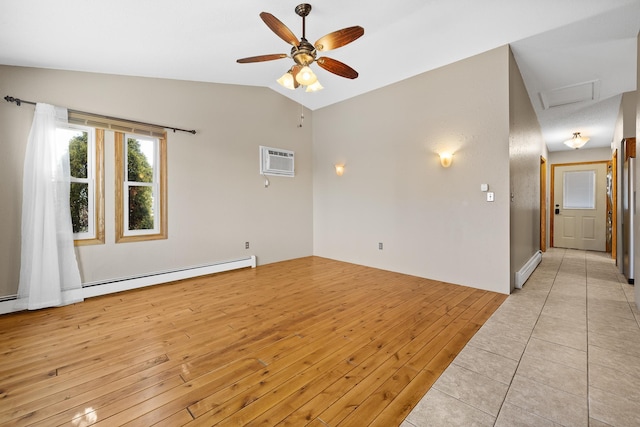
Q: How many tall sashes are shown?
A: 2